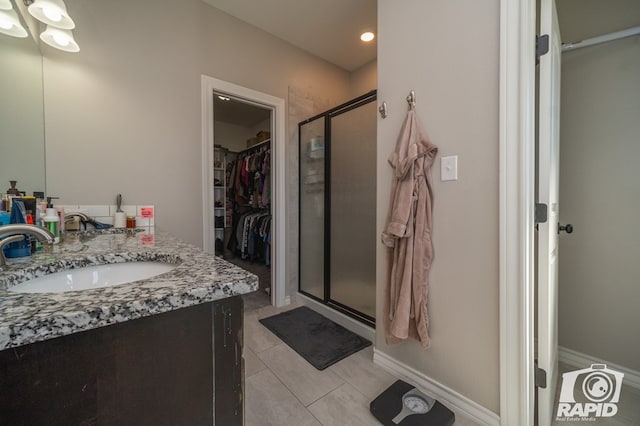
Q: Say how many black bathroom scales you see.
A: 1